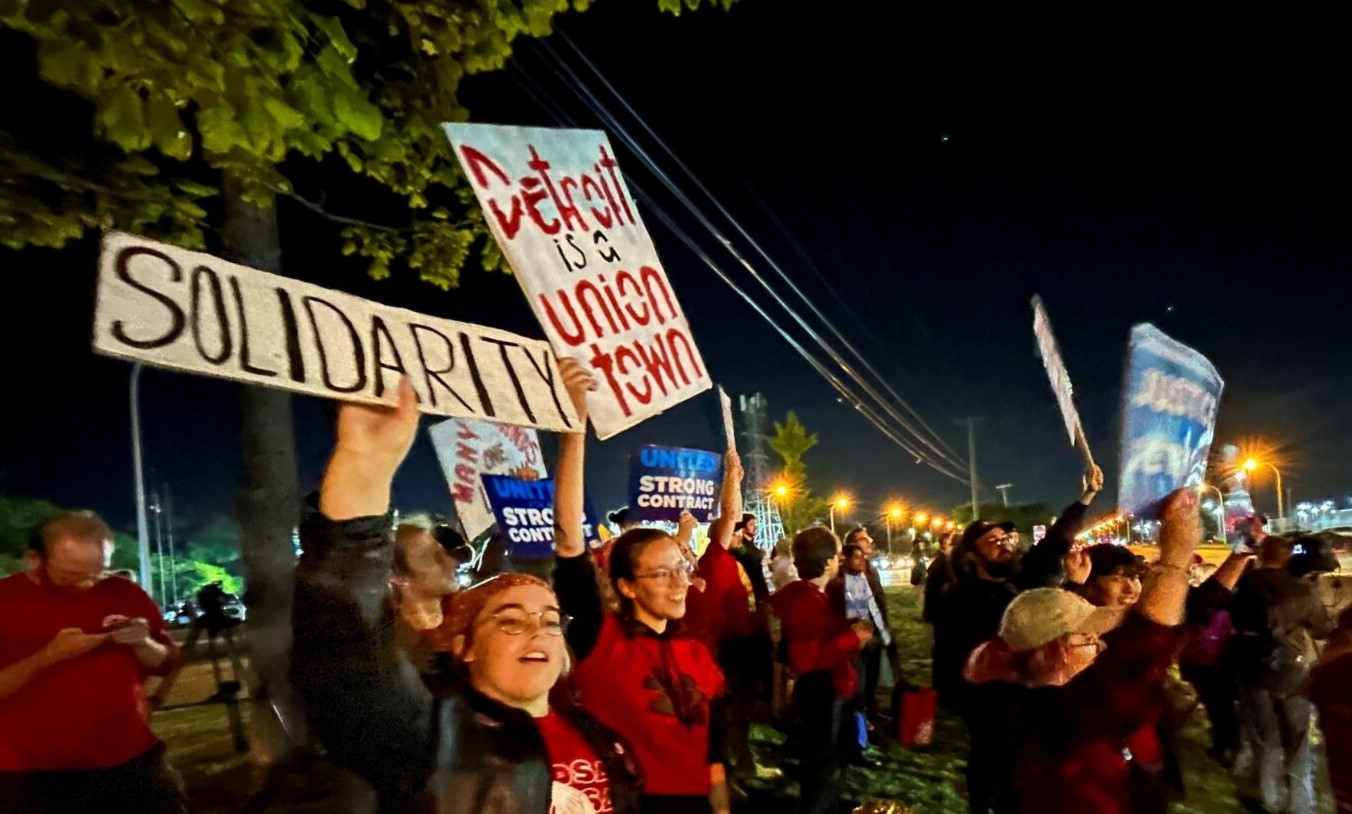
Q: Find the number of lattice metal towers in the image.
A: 1